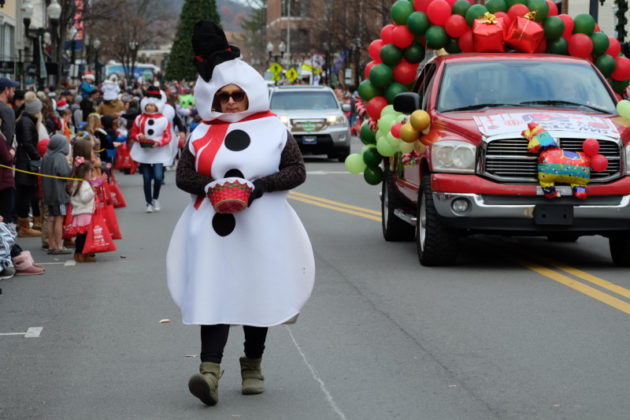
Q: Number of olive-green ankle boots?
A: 2